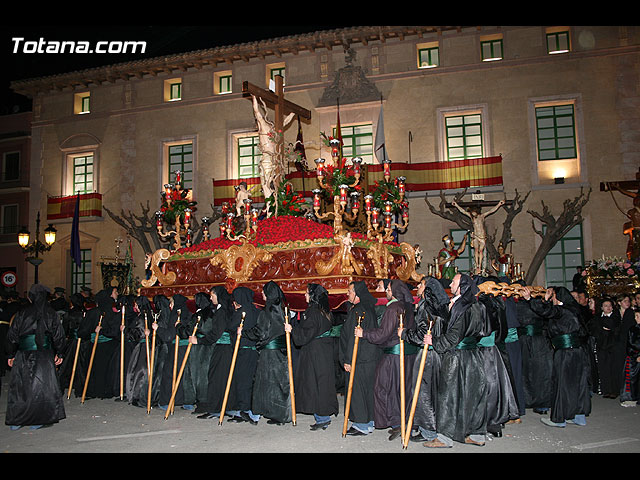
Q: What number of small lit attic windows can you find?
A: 7